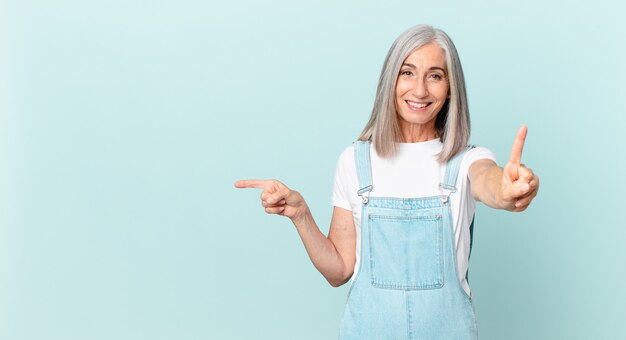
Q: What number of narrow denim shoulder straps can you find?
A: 2